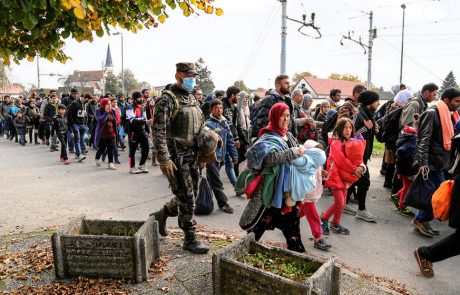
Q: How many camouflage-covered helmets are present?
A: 1